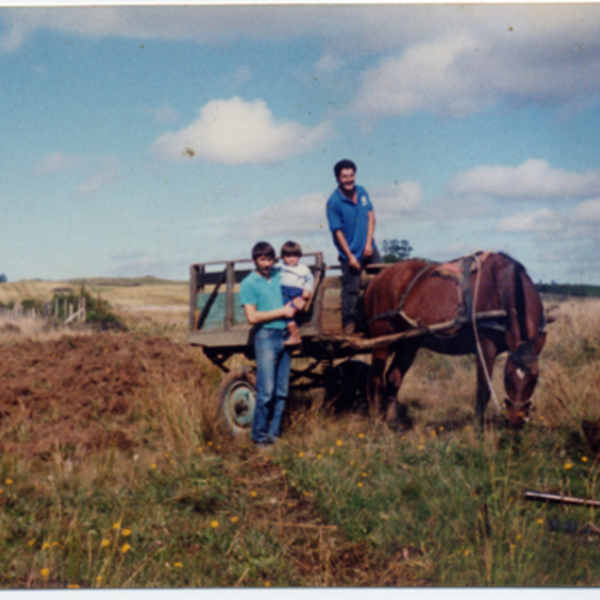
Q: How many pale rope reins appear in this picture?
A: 1